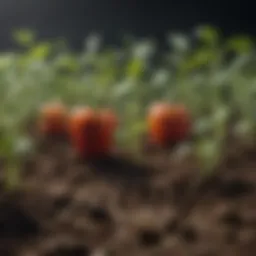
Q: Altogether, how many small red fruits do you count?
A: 3